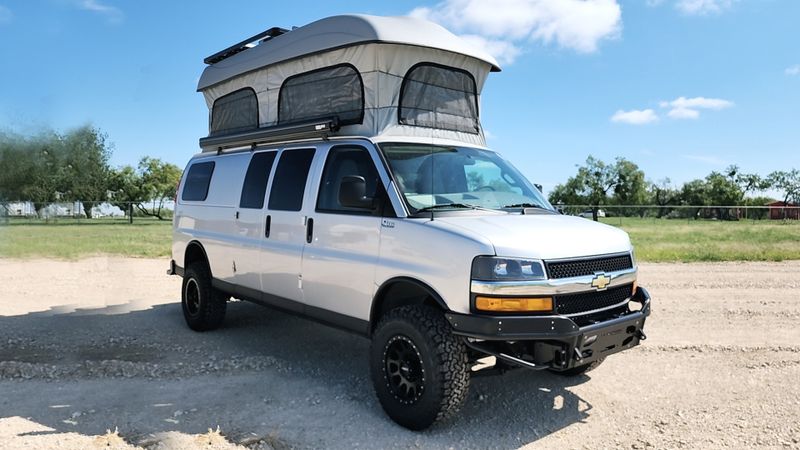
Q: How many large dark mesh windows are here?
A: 3